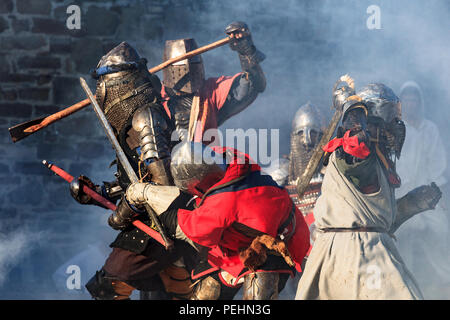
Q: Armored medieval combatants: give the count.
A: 5